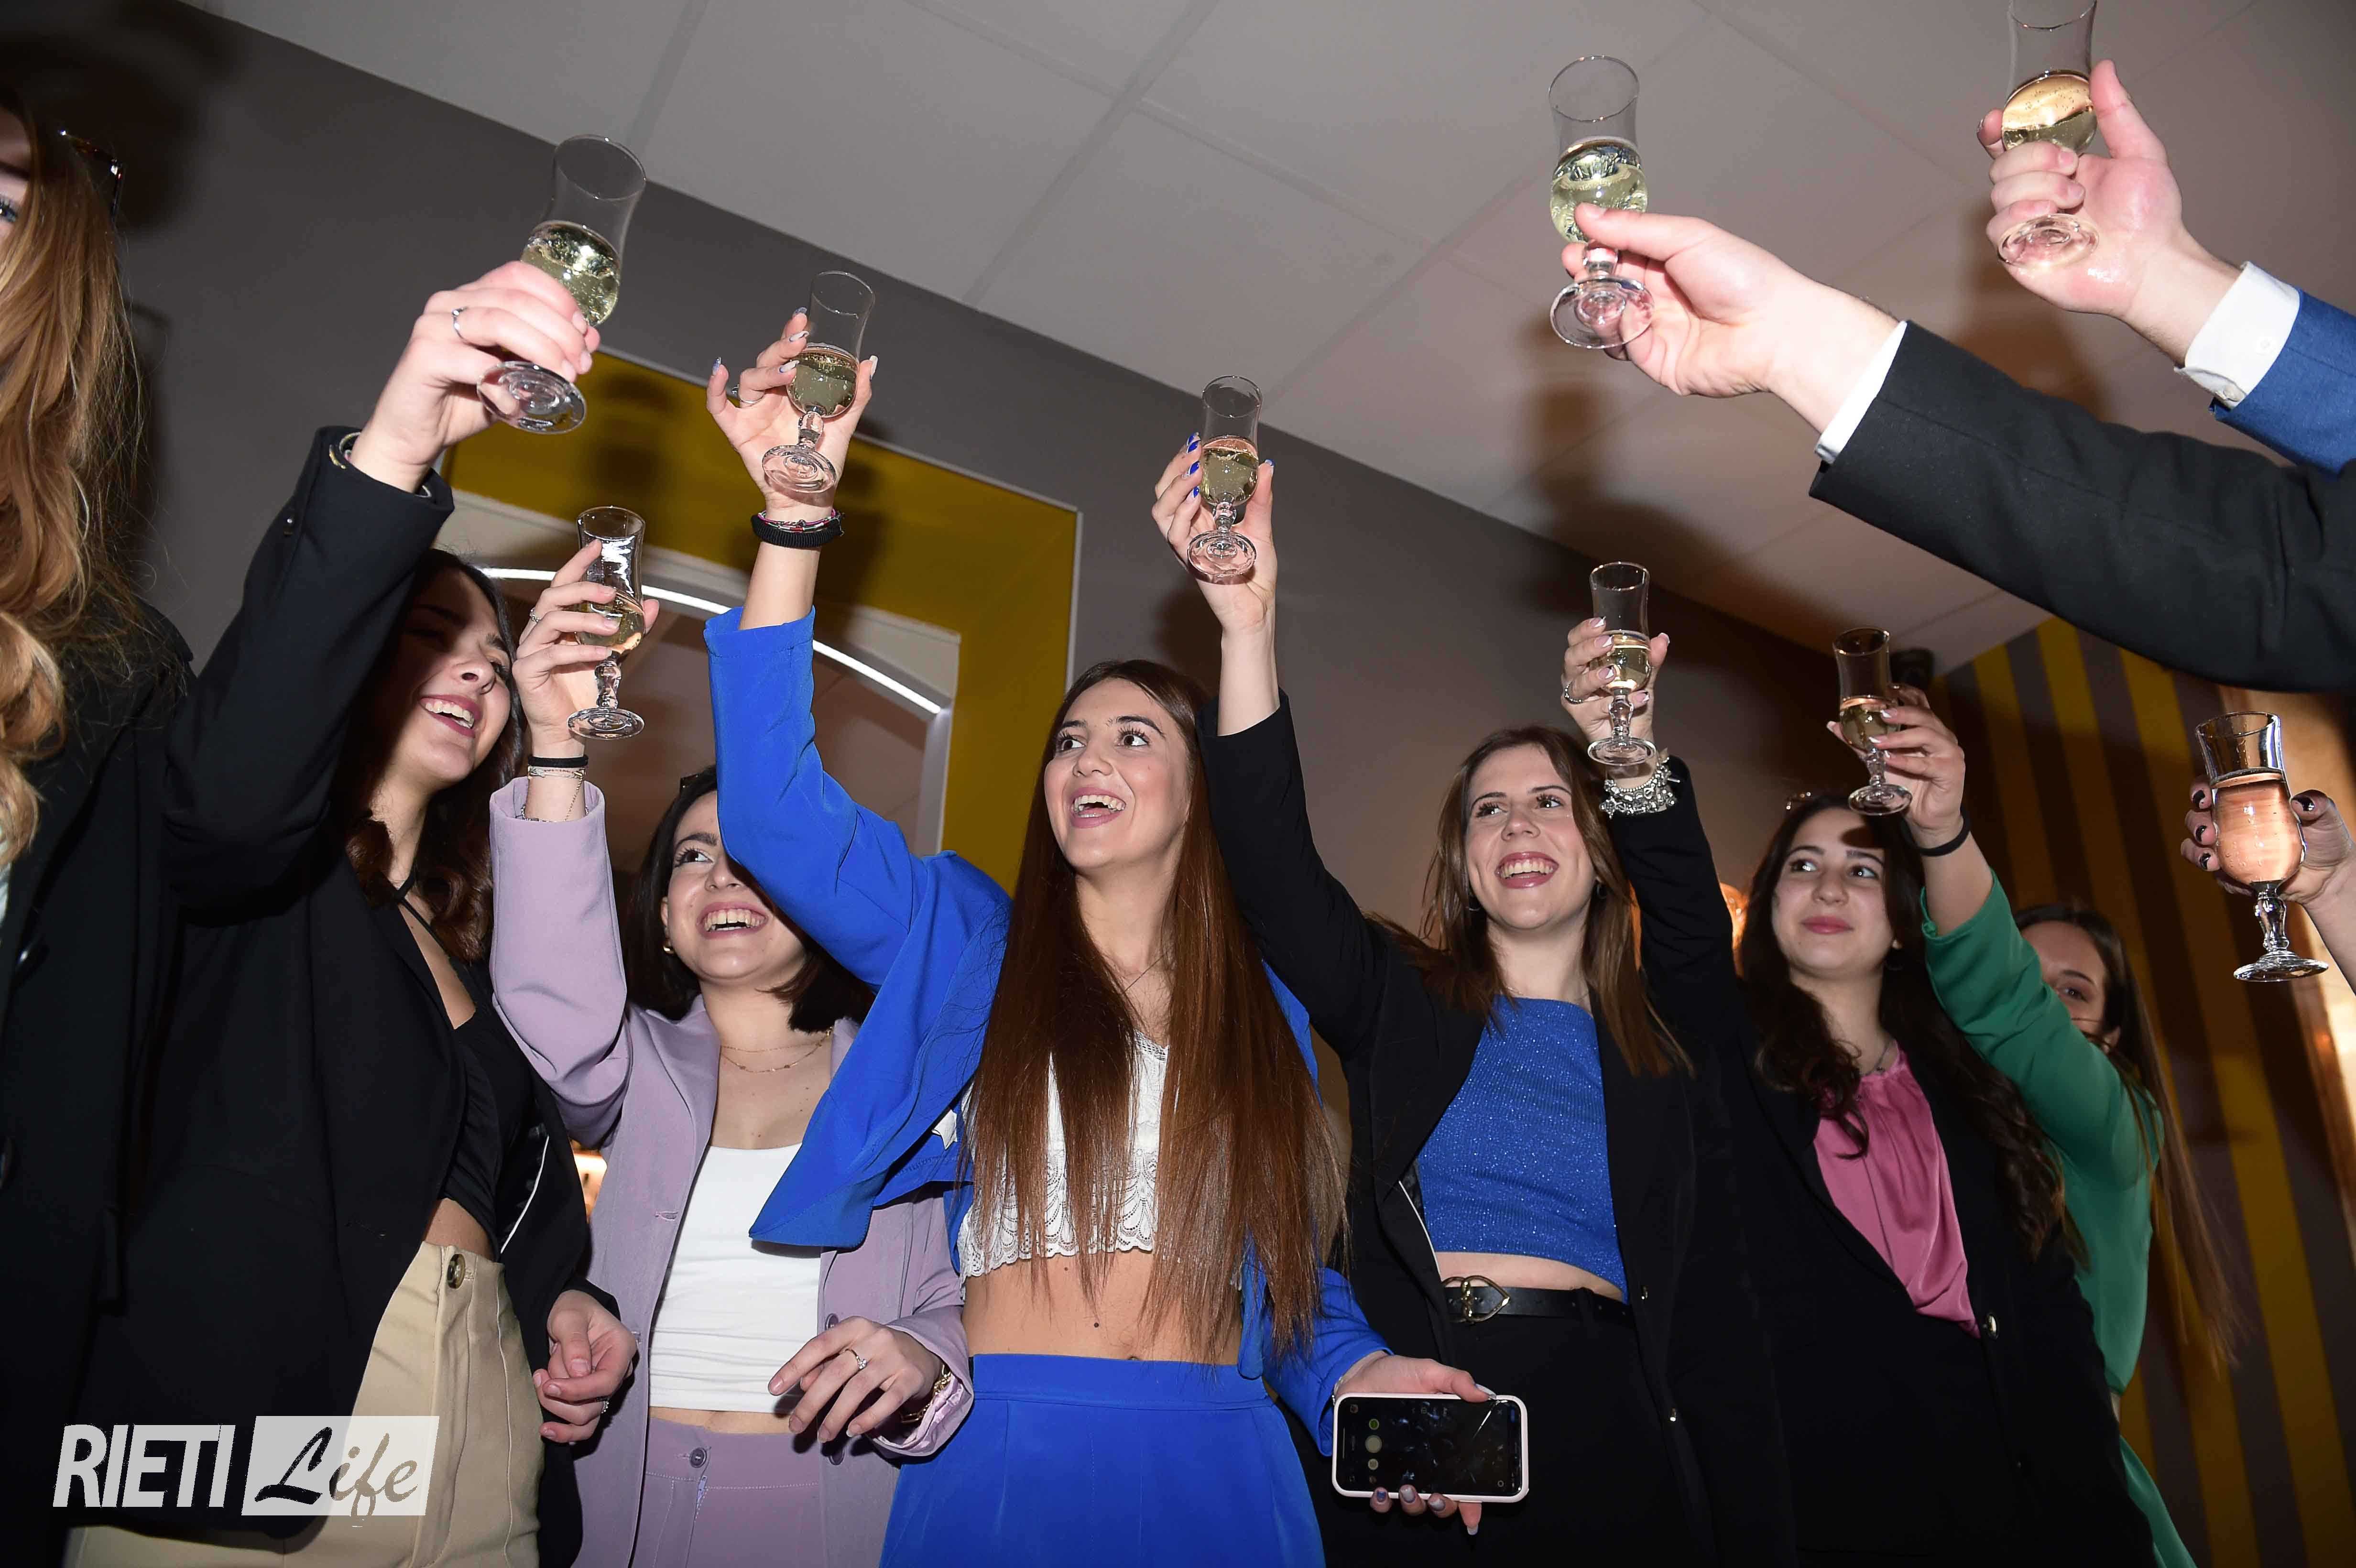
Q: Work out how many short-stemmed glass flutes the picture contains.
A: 9